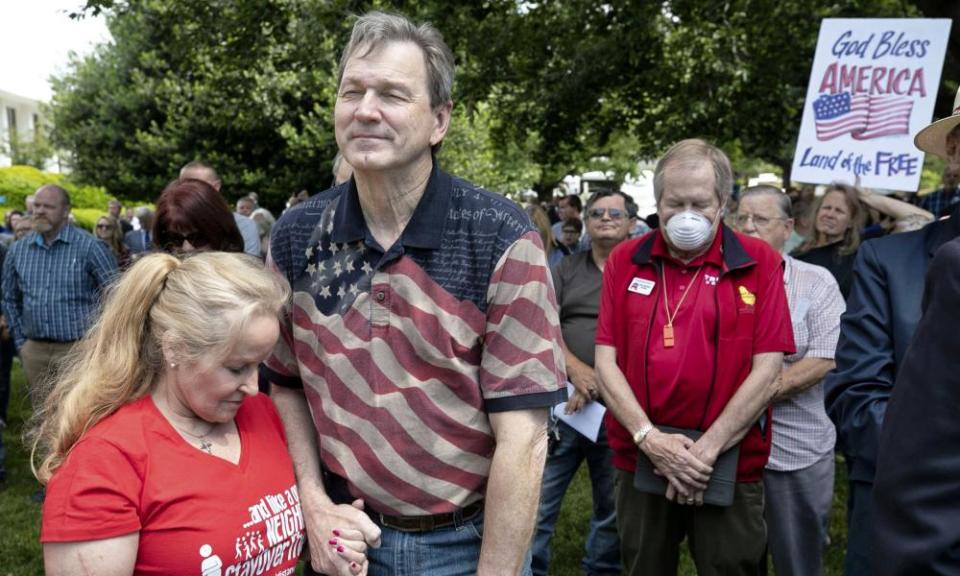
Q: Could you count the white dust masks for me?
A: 1